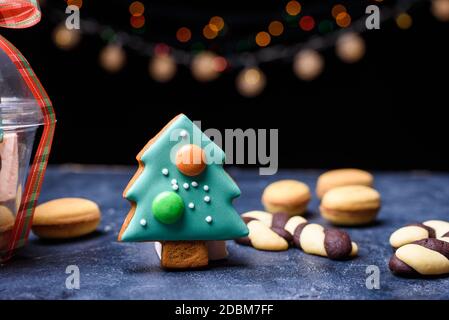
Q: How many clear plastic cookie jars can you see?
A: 1